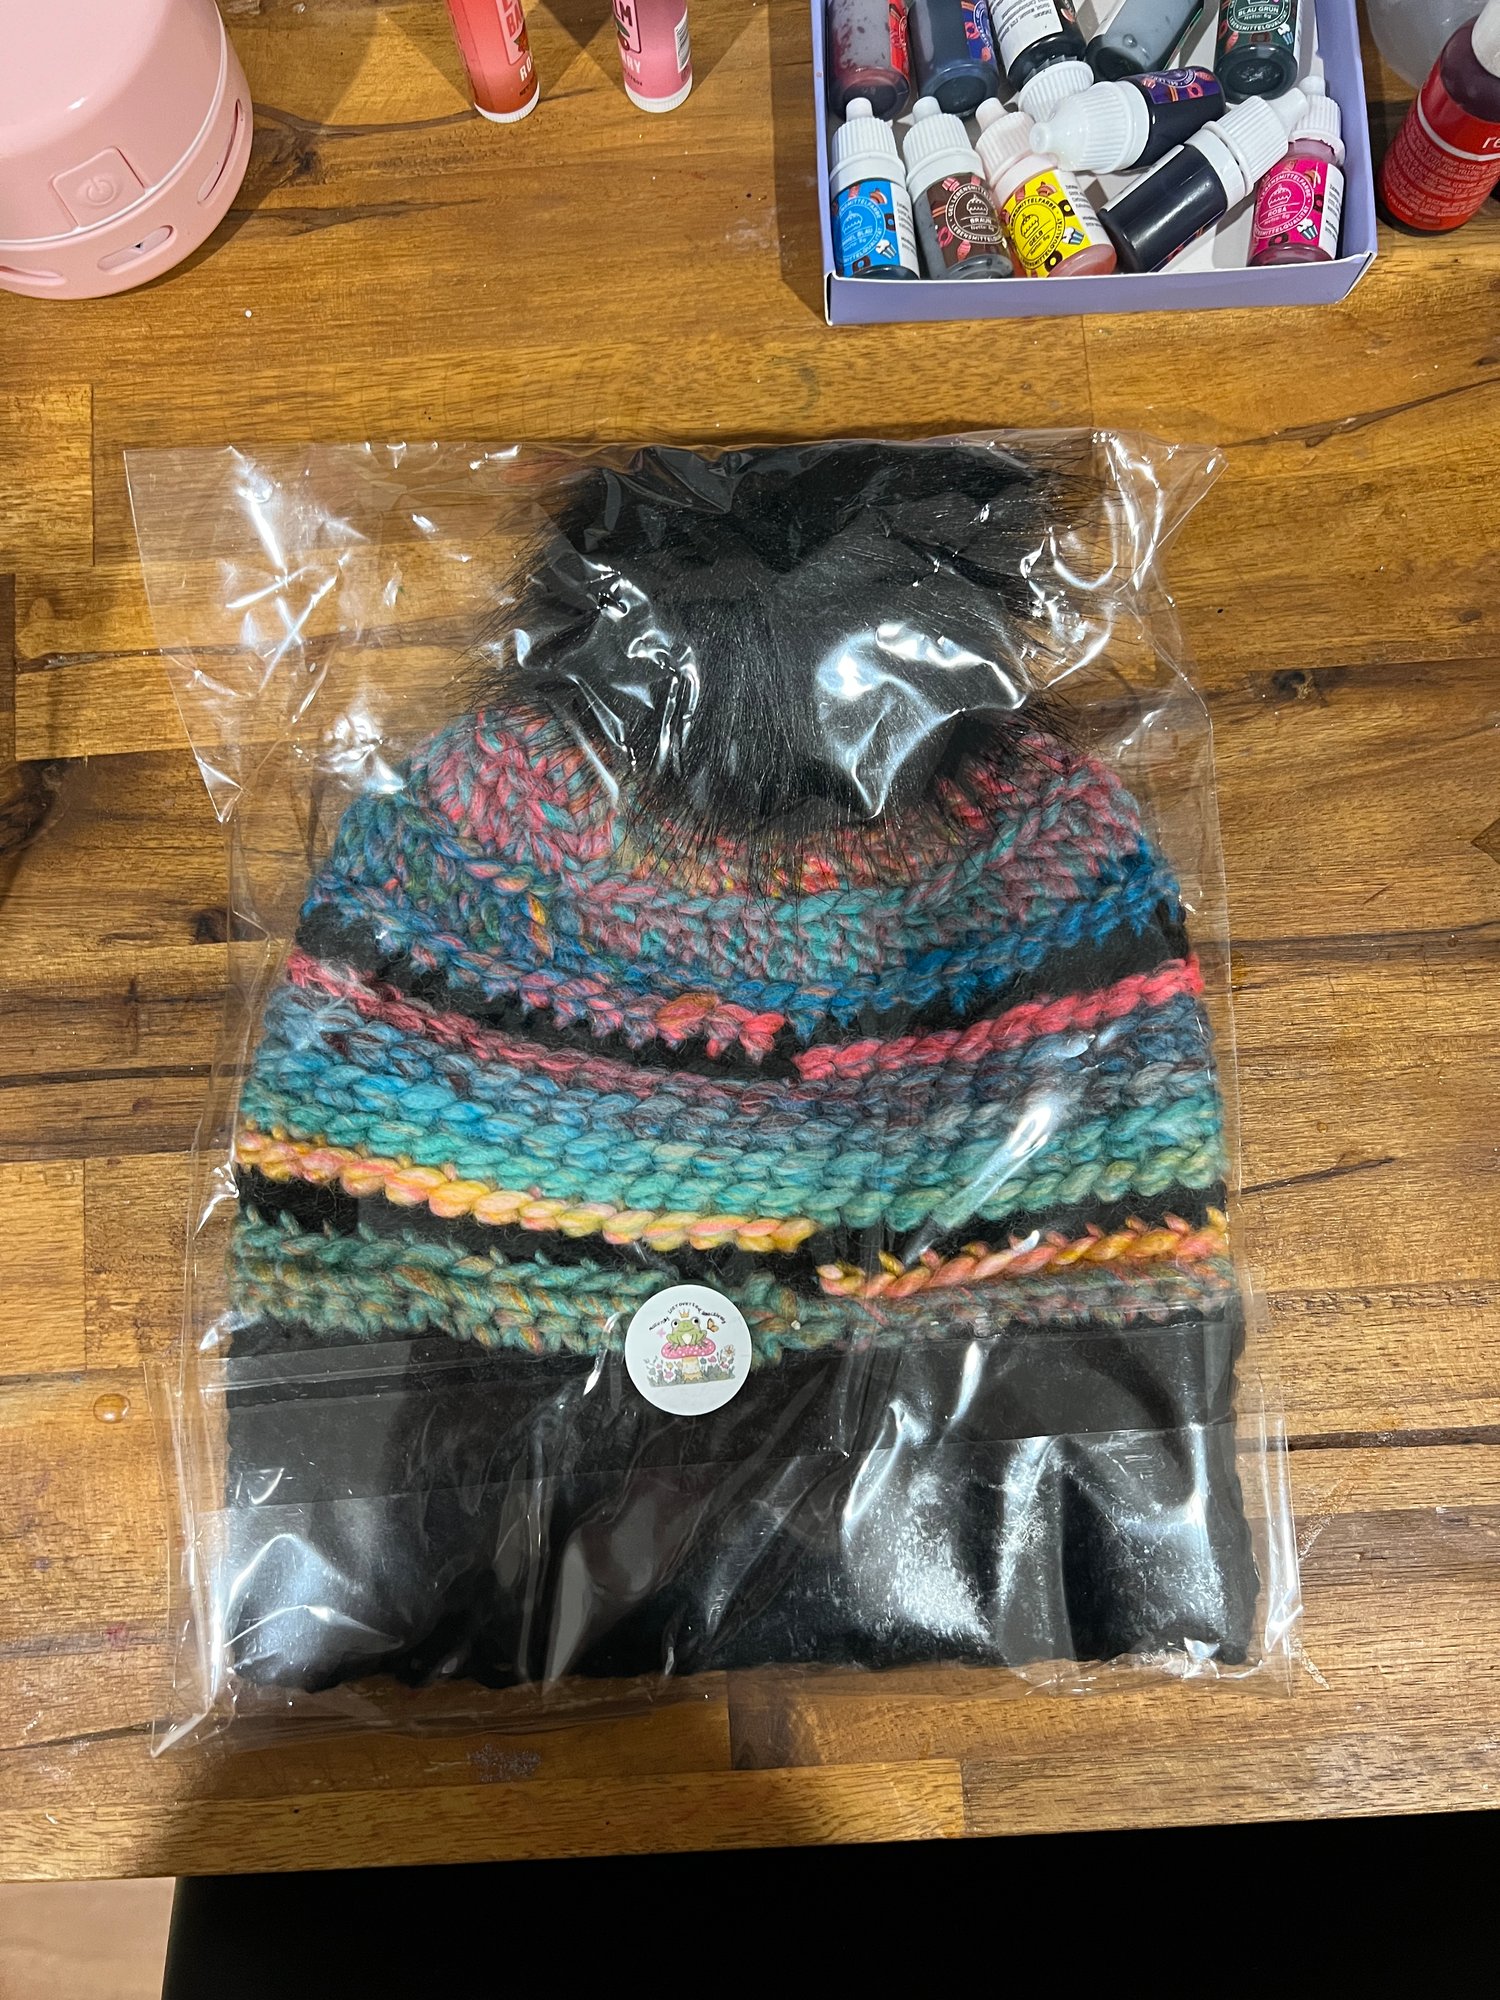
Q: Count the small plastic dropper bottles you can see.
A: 11